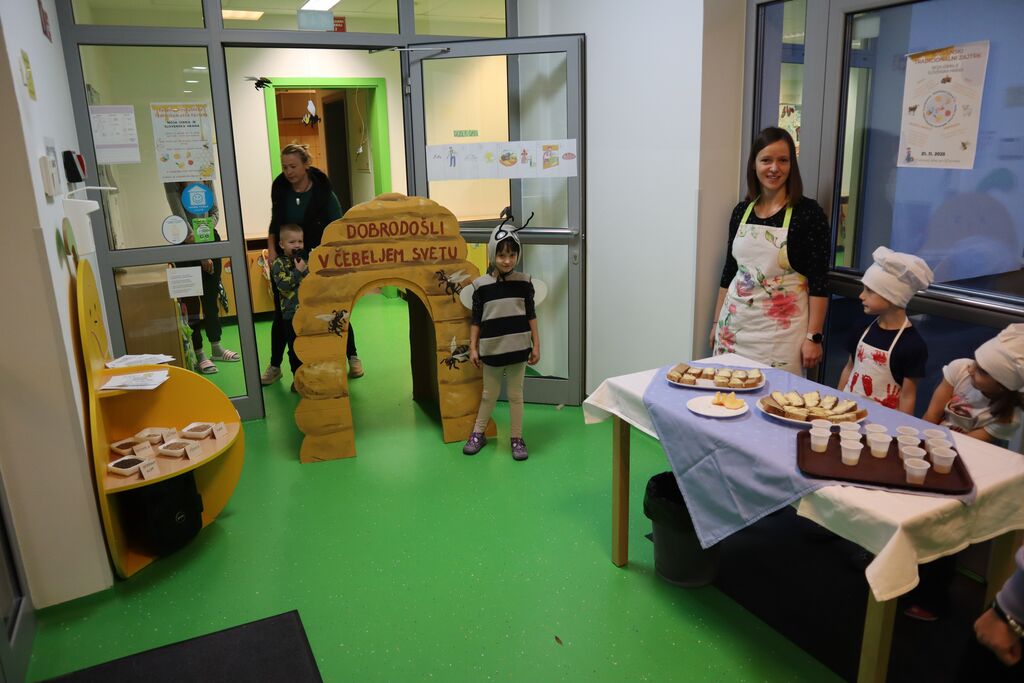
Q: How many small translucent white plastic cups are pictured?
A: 14